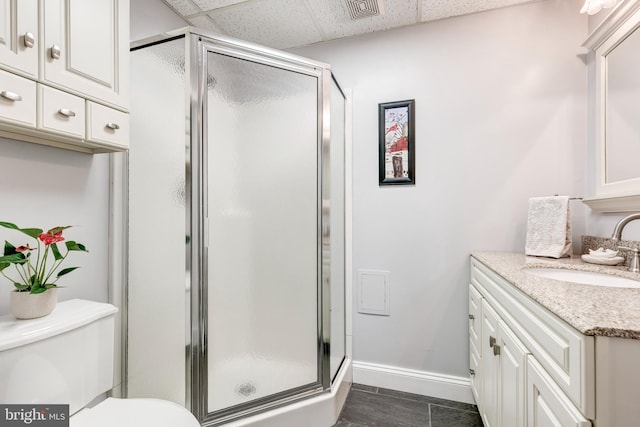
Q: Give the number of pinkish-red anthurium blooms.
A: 2